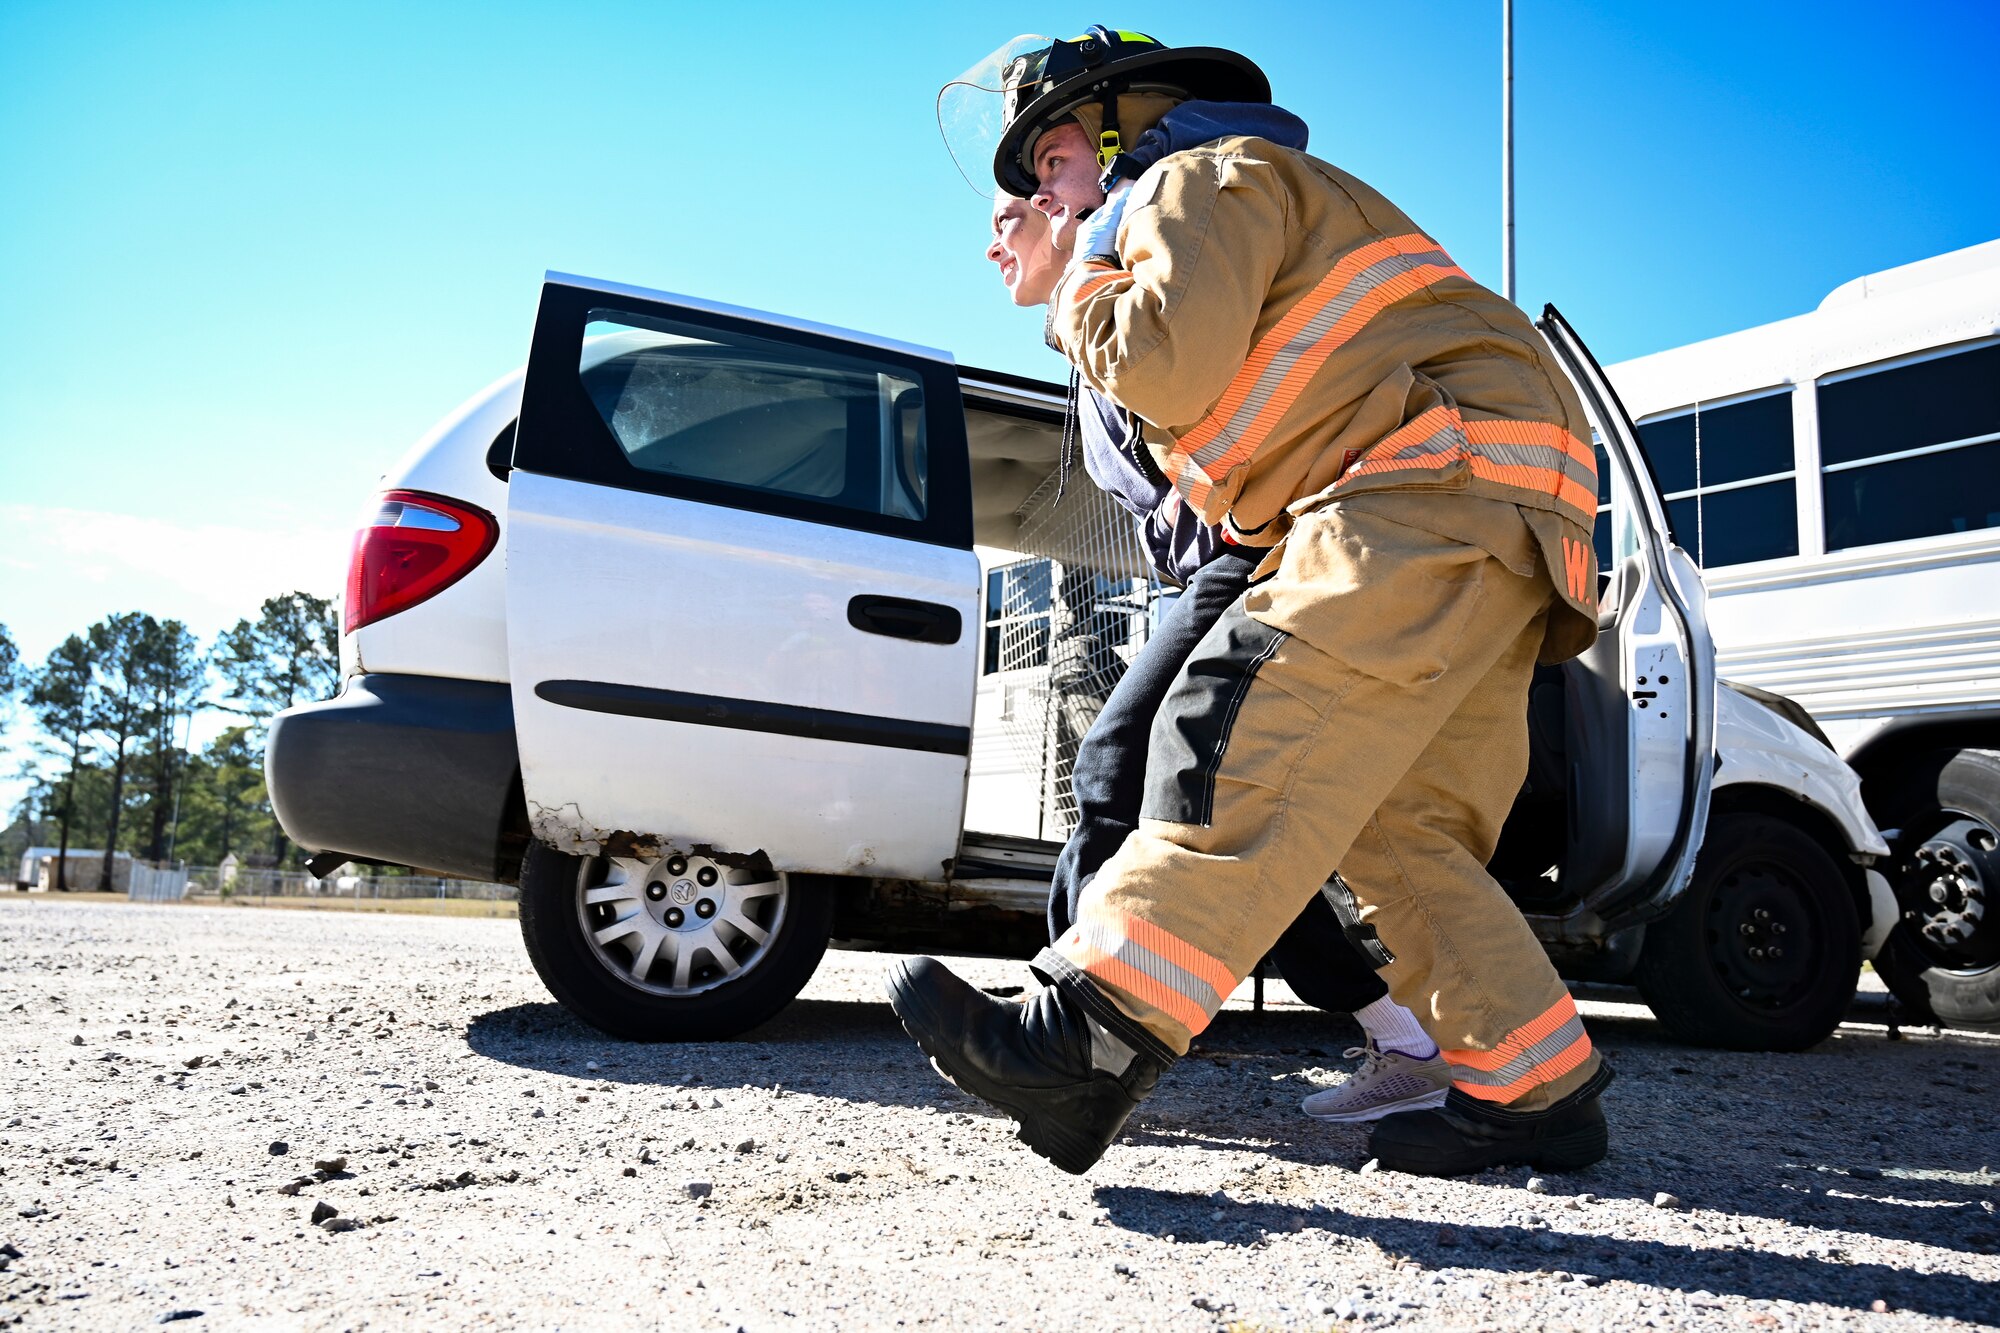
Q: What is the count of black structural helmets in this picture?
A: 1